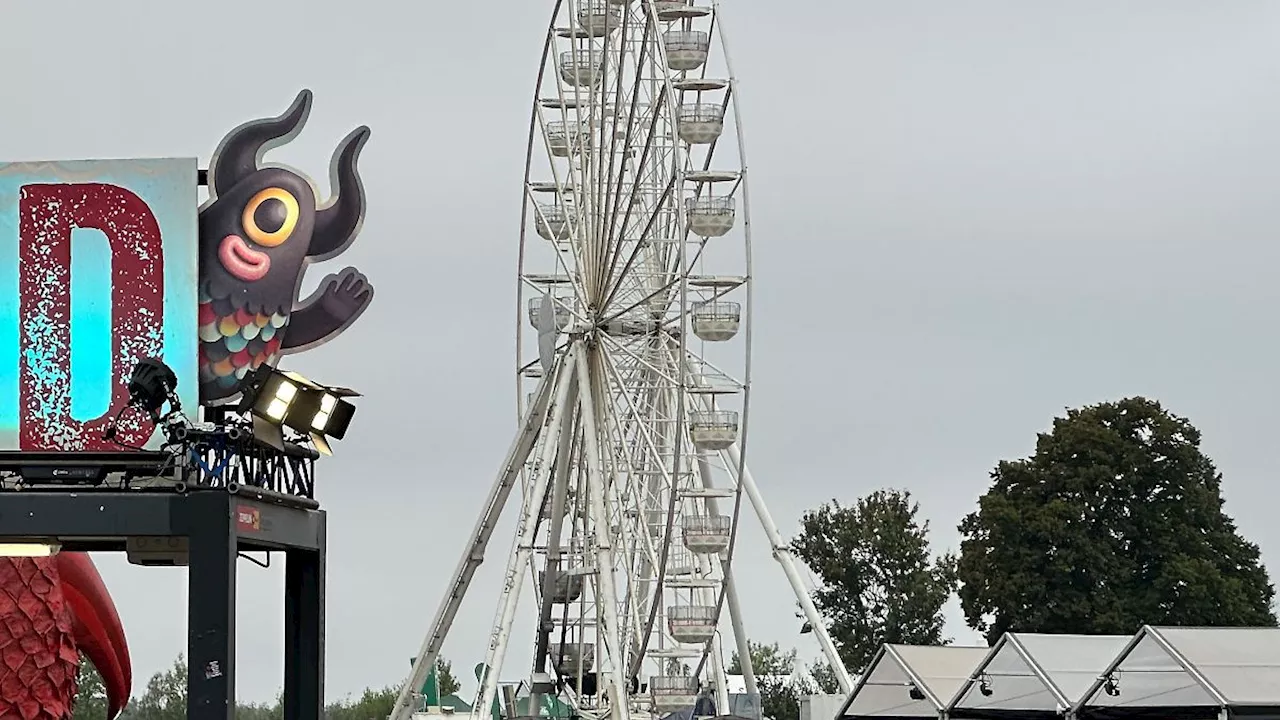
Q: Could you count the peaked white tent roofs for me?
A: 3